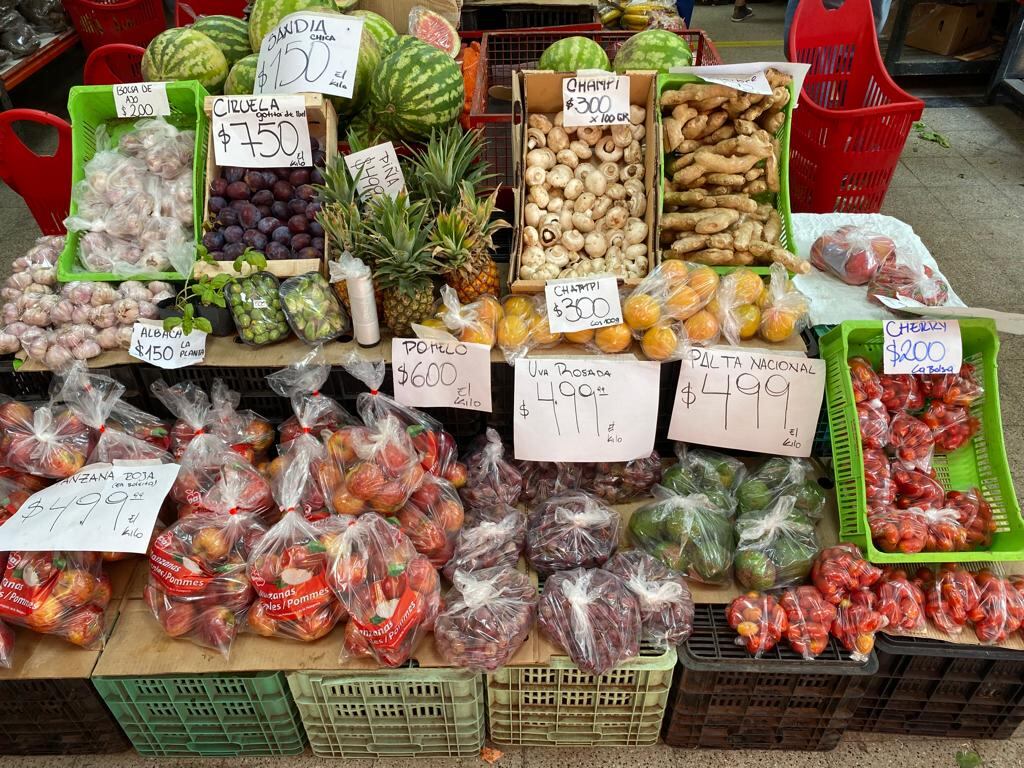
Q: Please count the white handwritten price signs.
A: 13